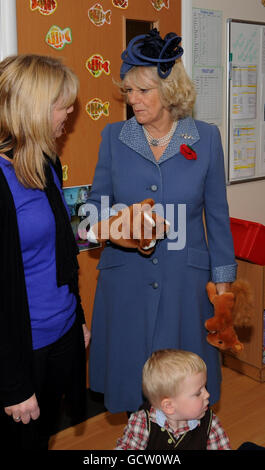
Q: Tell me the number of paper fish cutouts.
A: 8